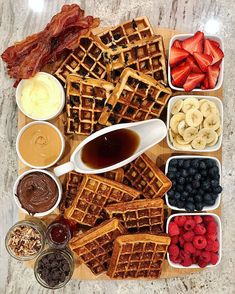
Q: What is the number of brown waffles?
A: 11